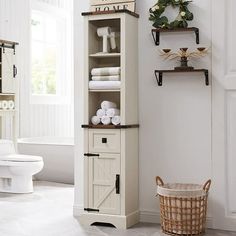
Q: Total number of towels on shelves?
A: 9